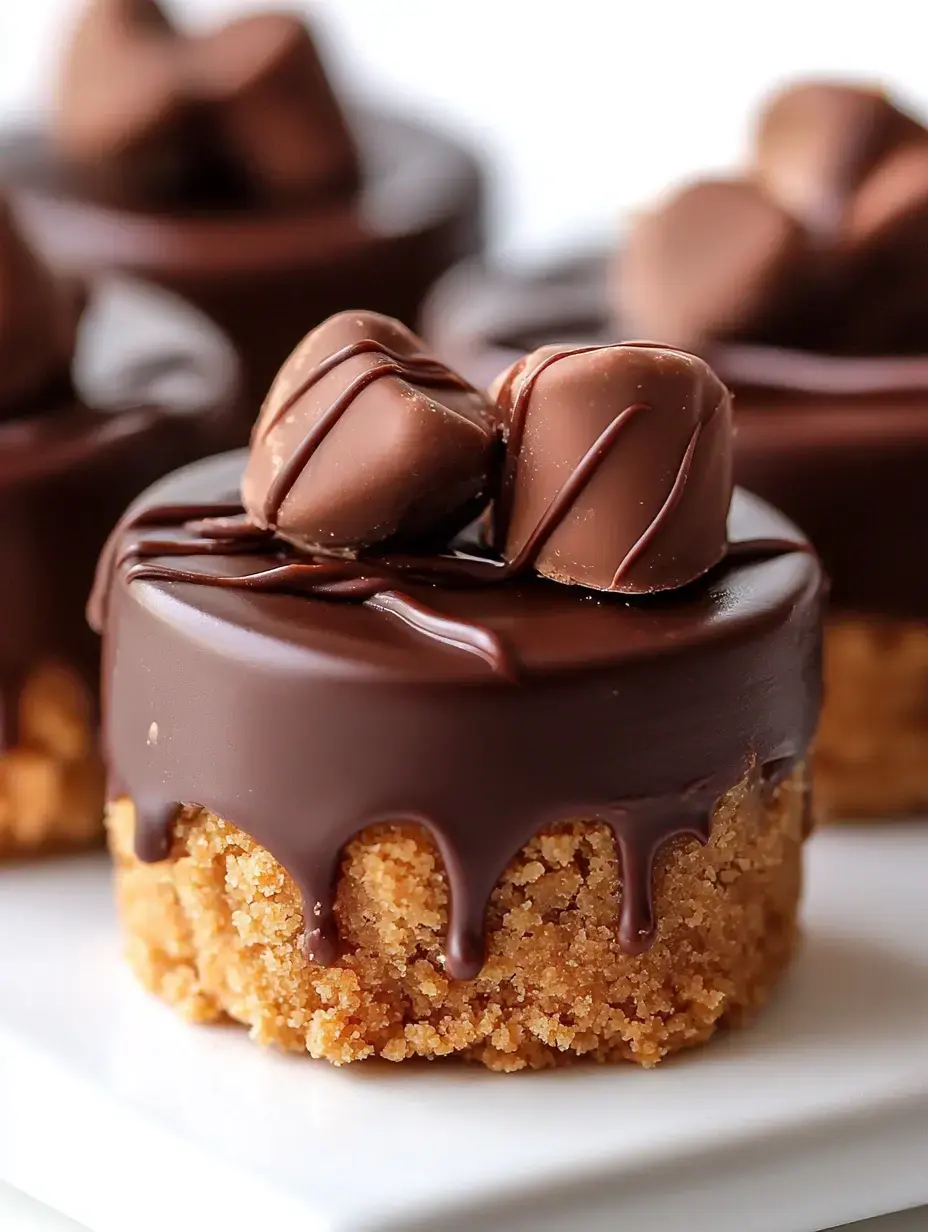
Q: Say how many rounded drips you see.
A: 4